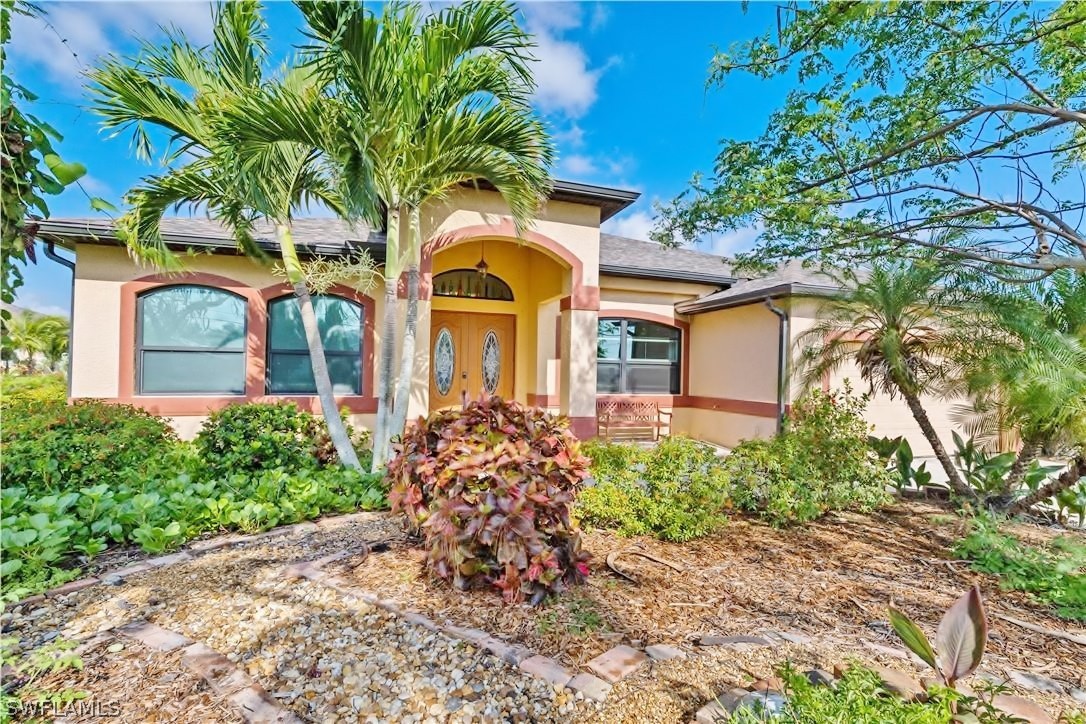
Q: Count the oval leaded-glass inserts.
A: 2